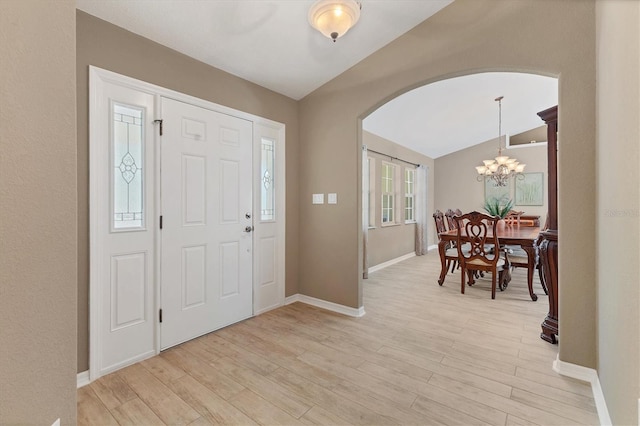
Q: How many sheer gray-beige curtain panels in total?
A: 2